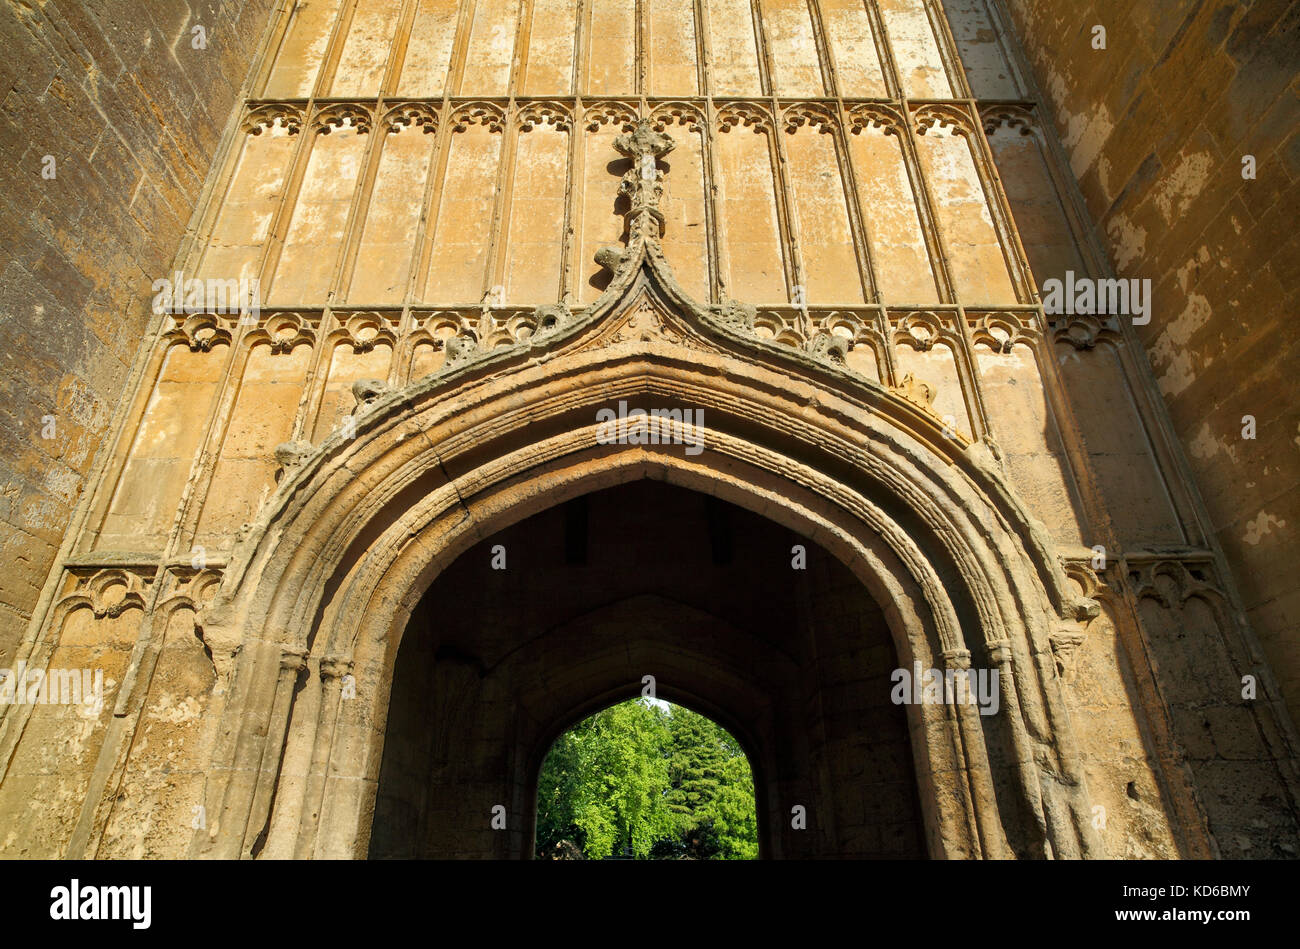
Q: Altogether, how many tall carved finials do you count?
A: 1